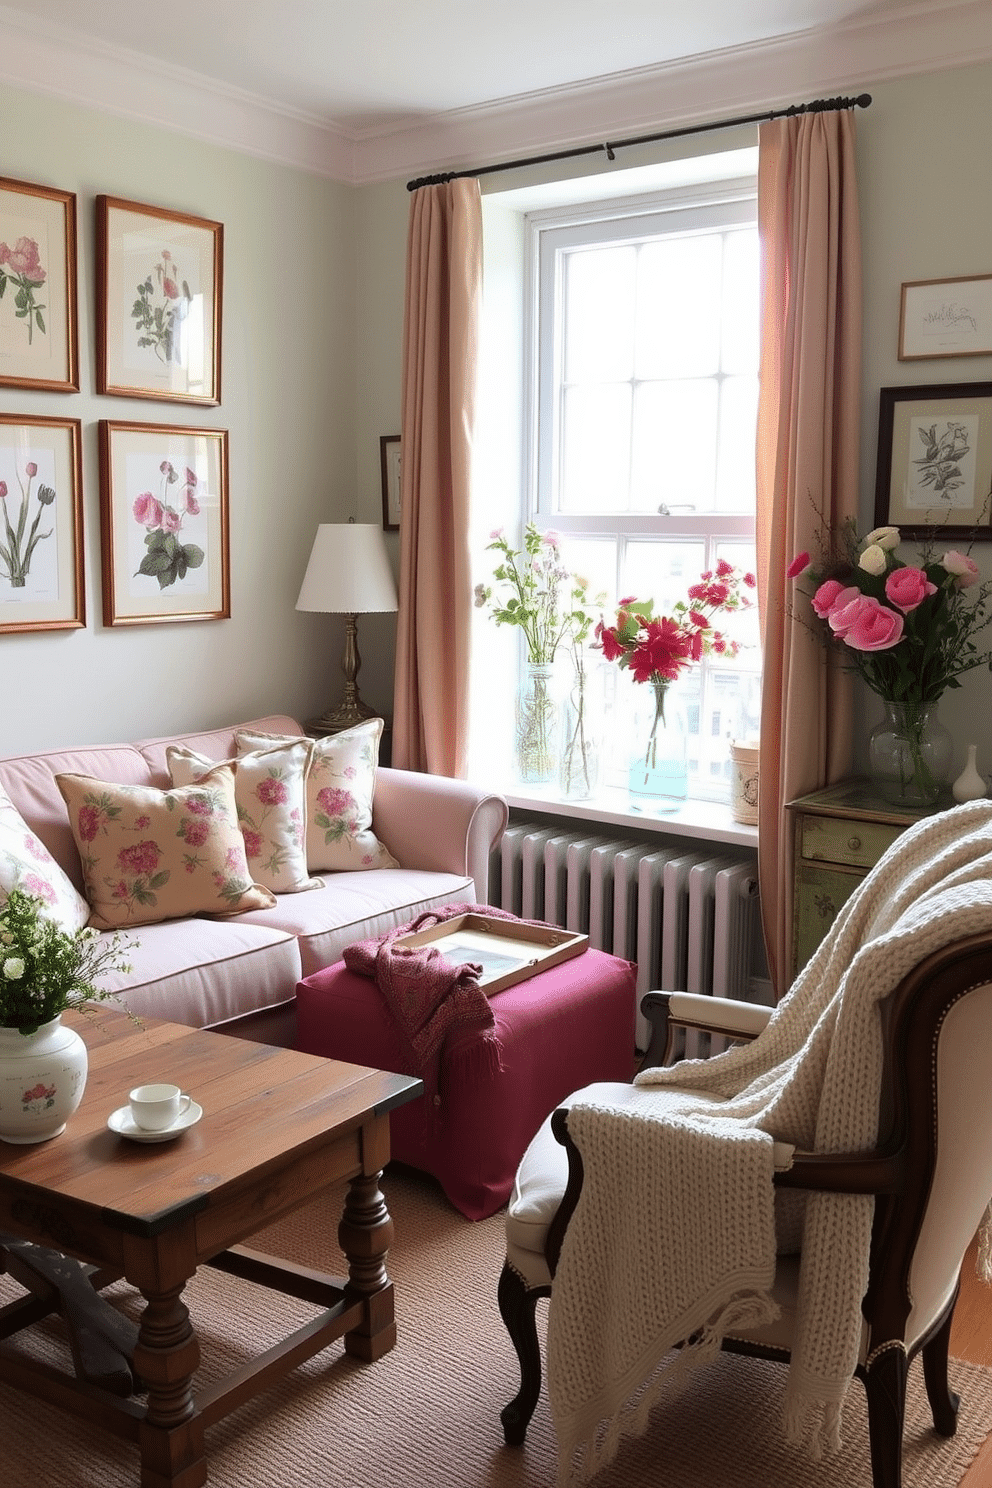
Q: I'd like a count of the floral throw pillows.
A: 4